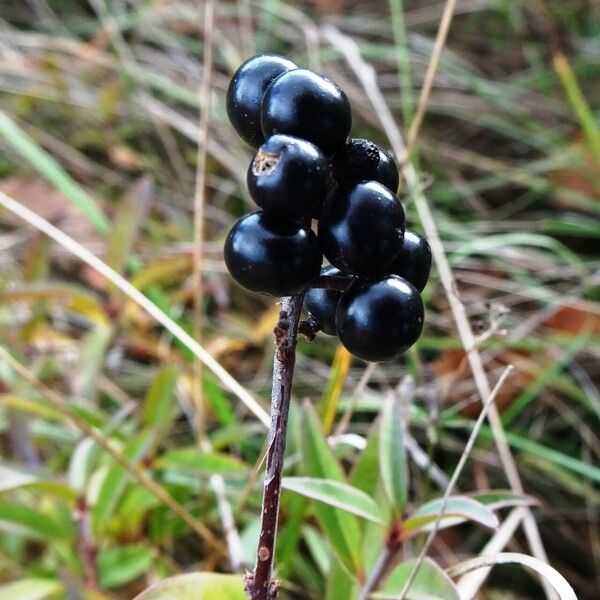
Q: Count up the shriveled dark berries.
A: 1